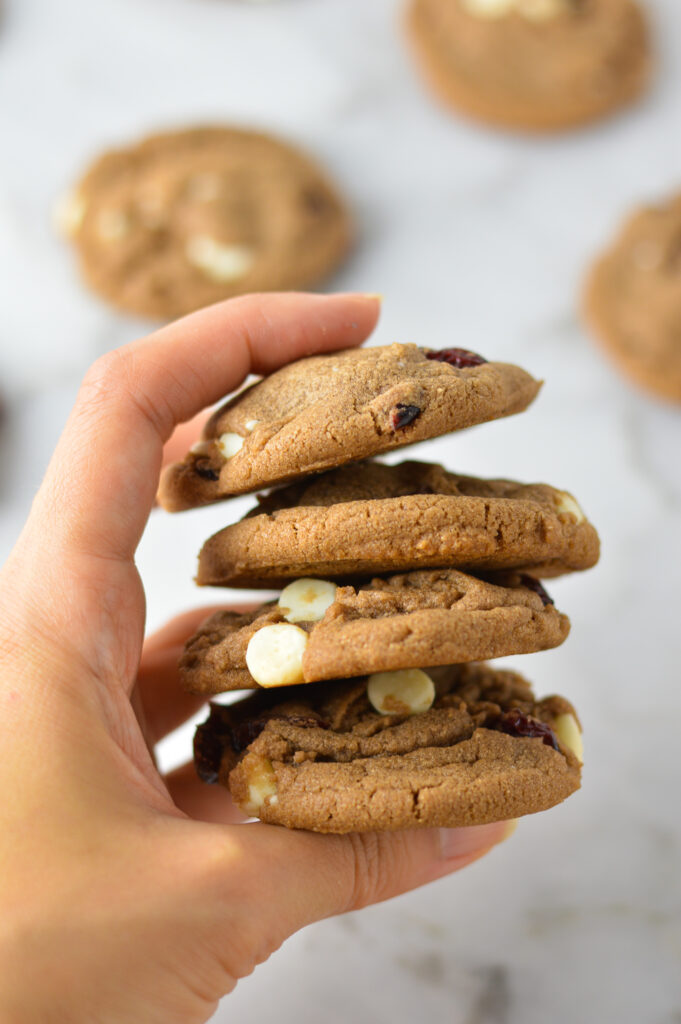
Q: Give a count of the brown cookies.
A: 7